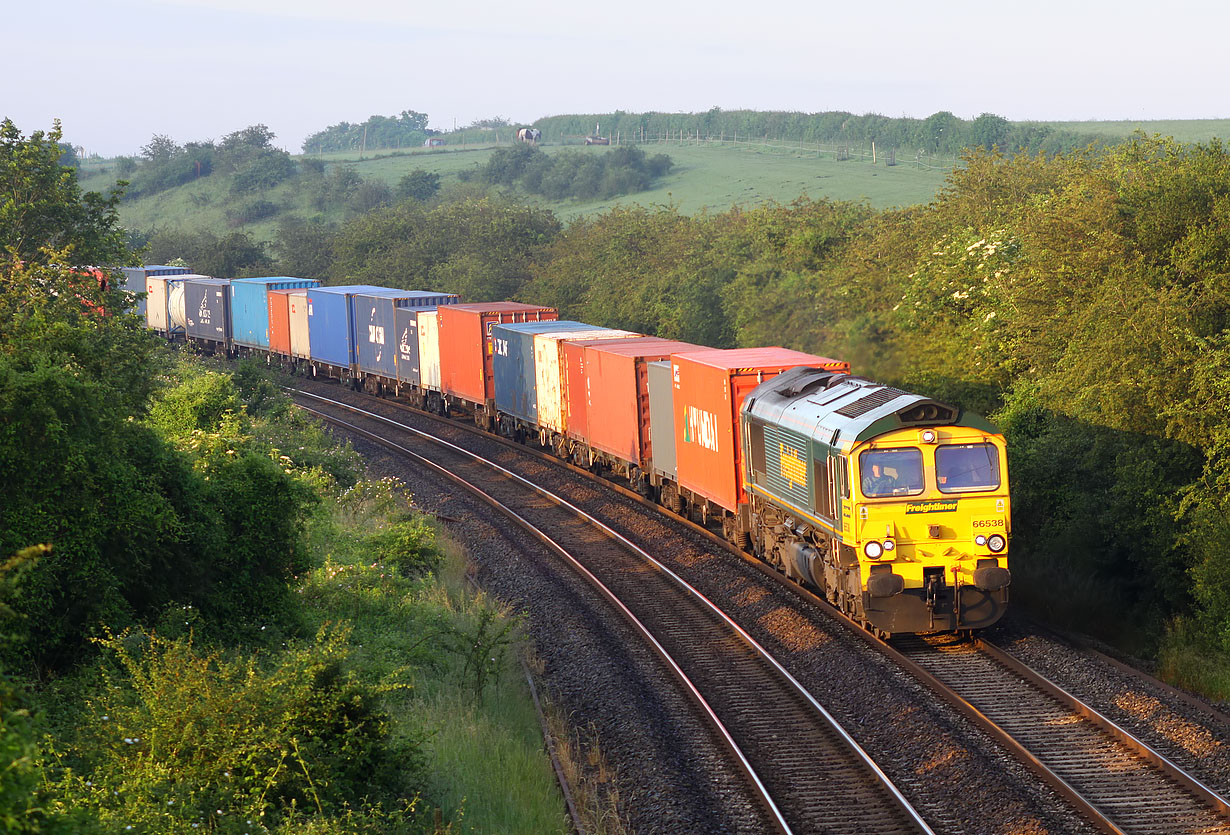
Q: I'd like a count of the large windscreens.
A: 2